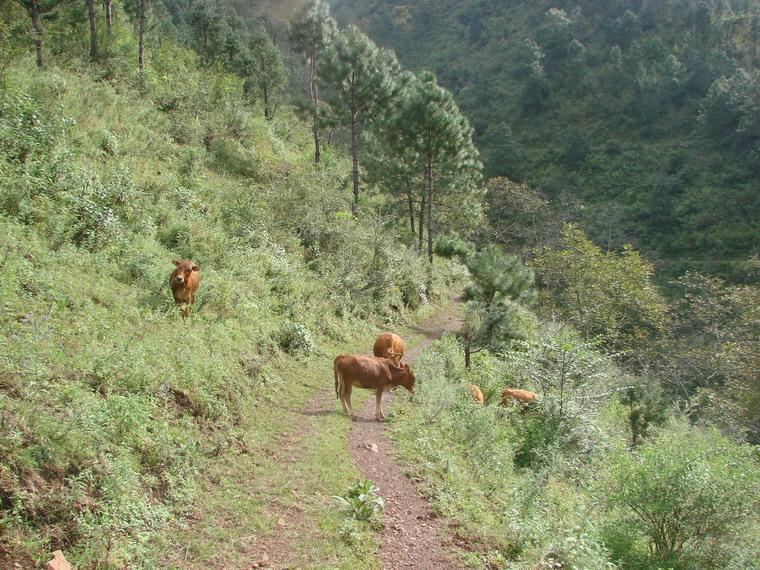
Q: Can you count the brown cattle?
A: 5